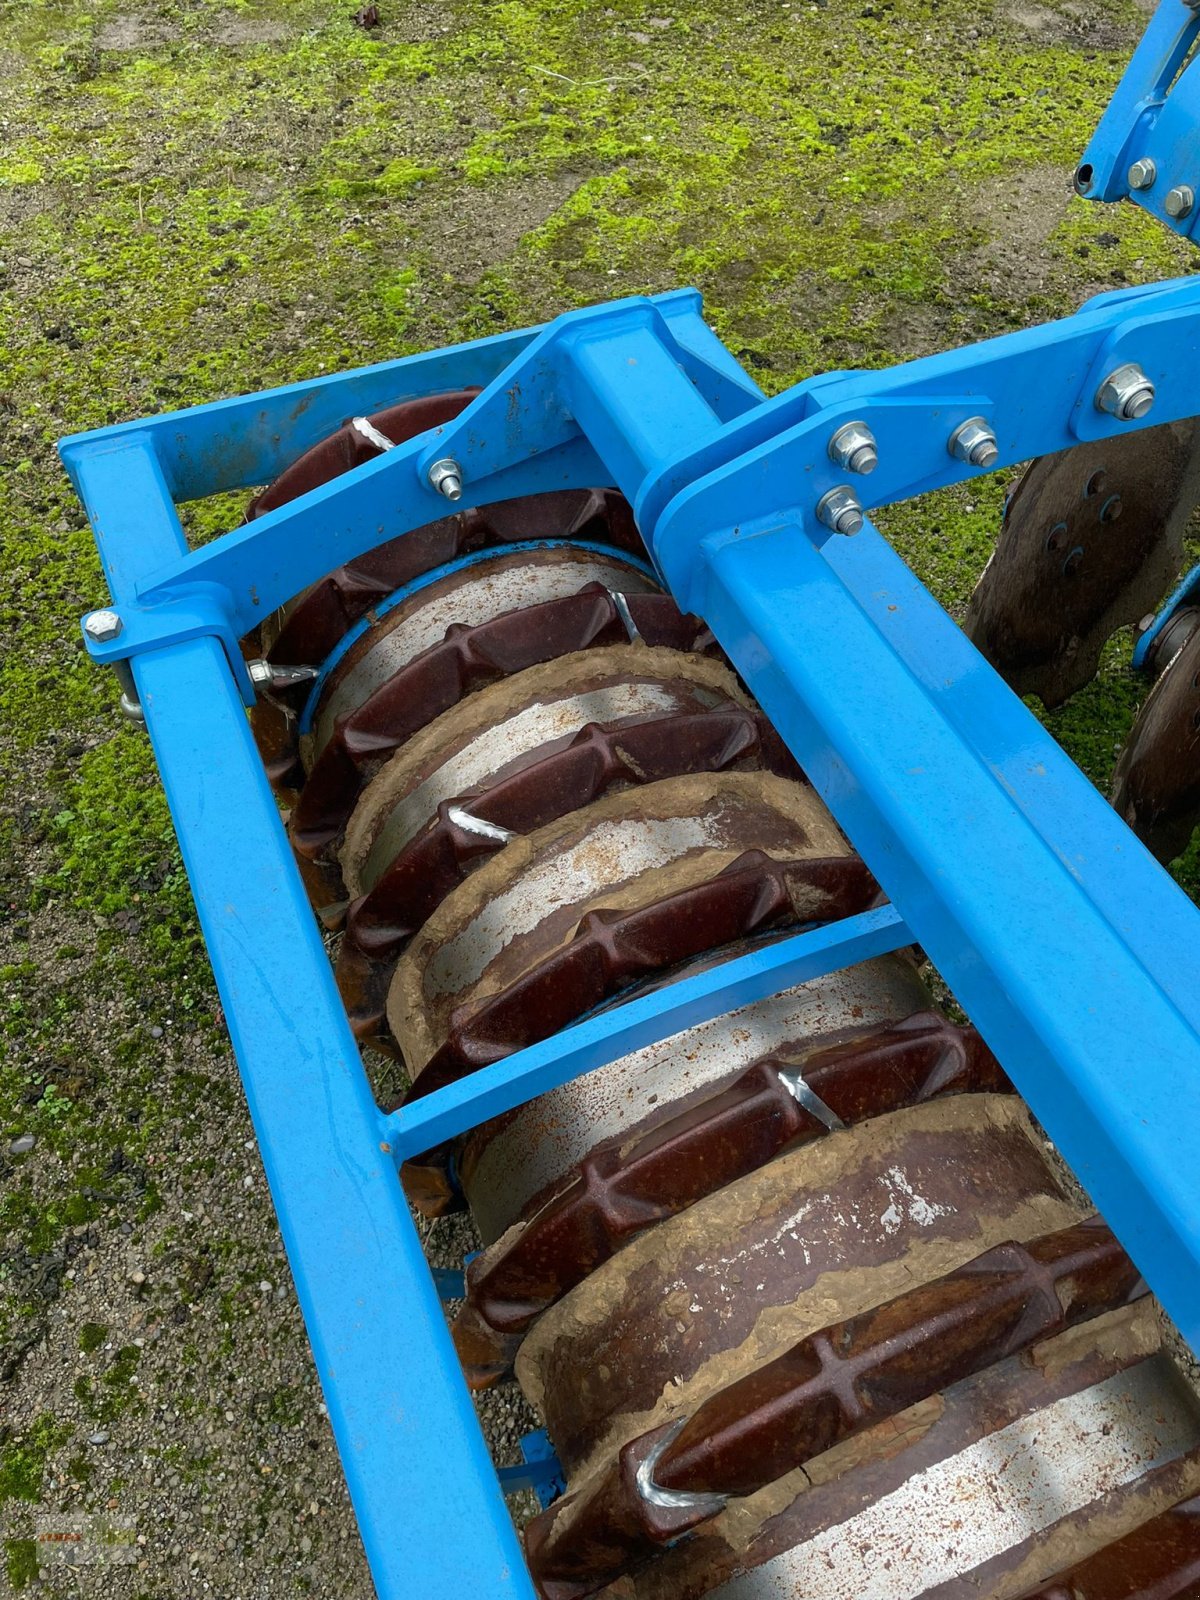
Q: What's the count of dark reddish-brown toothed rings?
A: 8